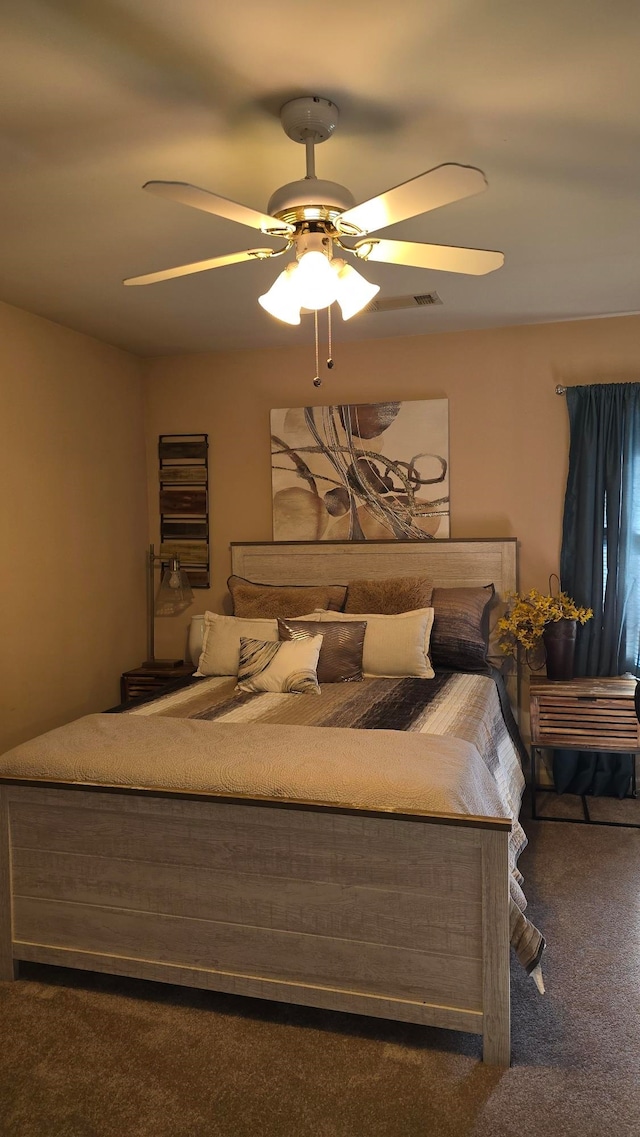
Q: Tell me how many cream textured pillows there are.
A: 2